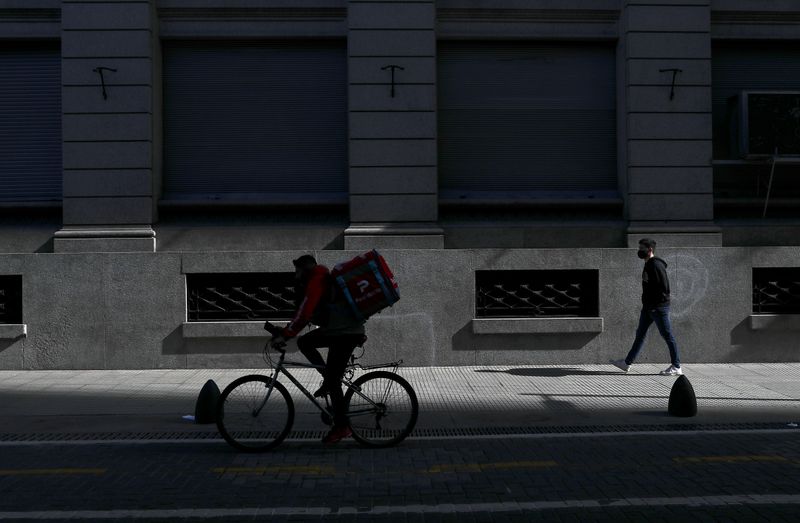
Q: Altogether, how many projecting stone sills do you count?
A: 4